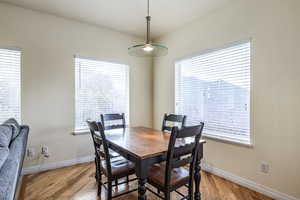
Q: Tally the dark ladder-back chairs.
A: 4